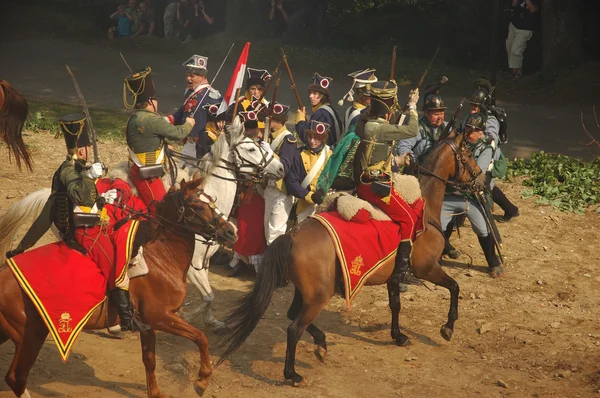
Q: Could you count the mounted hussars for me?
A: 3